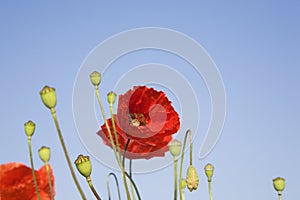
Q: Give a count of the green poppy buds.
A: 10